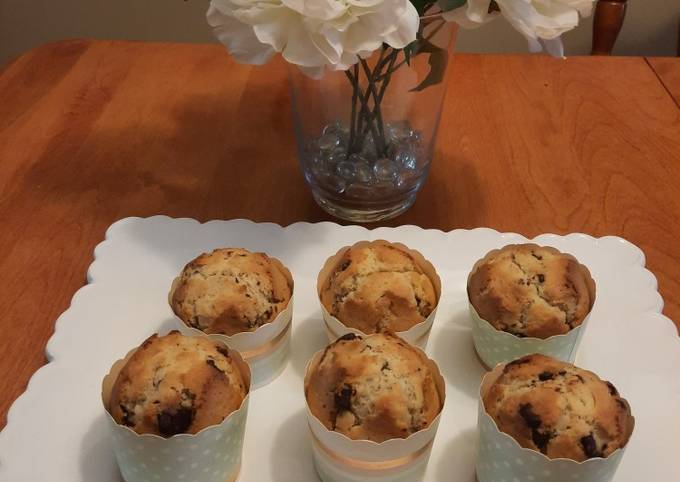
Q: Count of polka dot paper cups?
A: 3